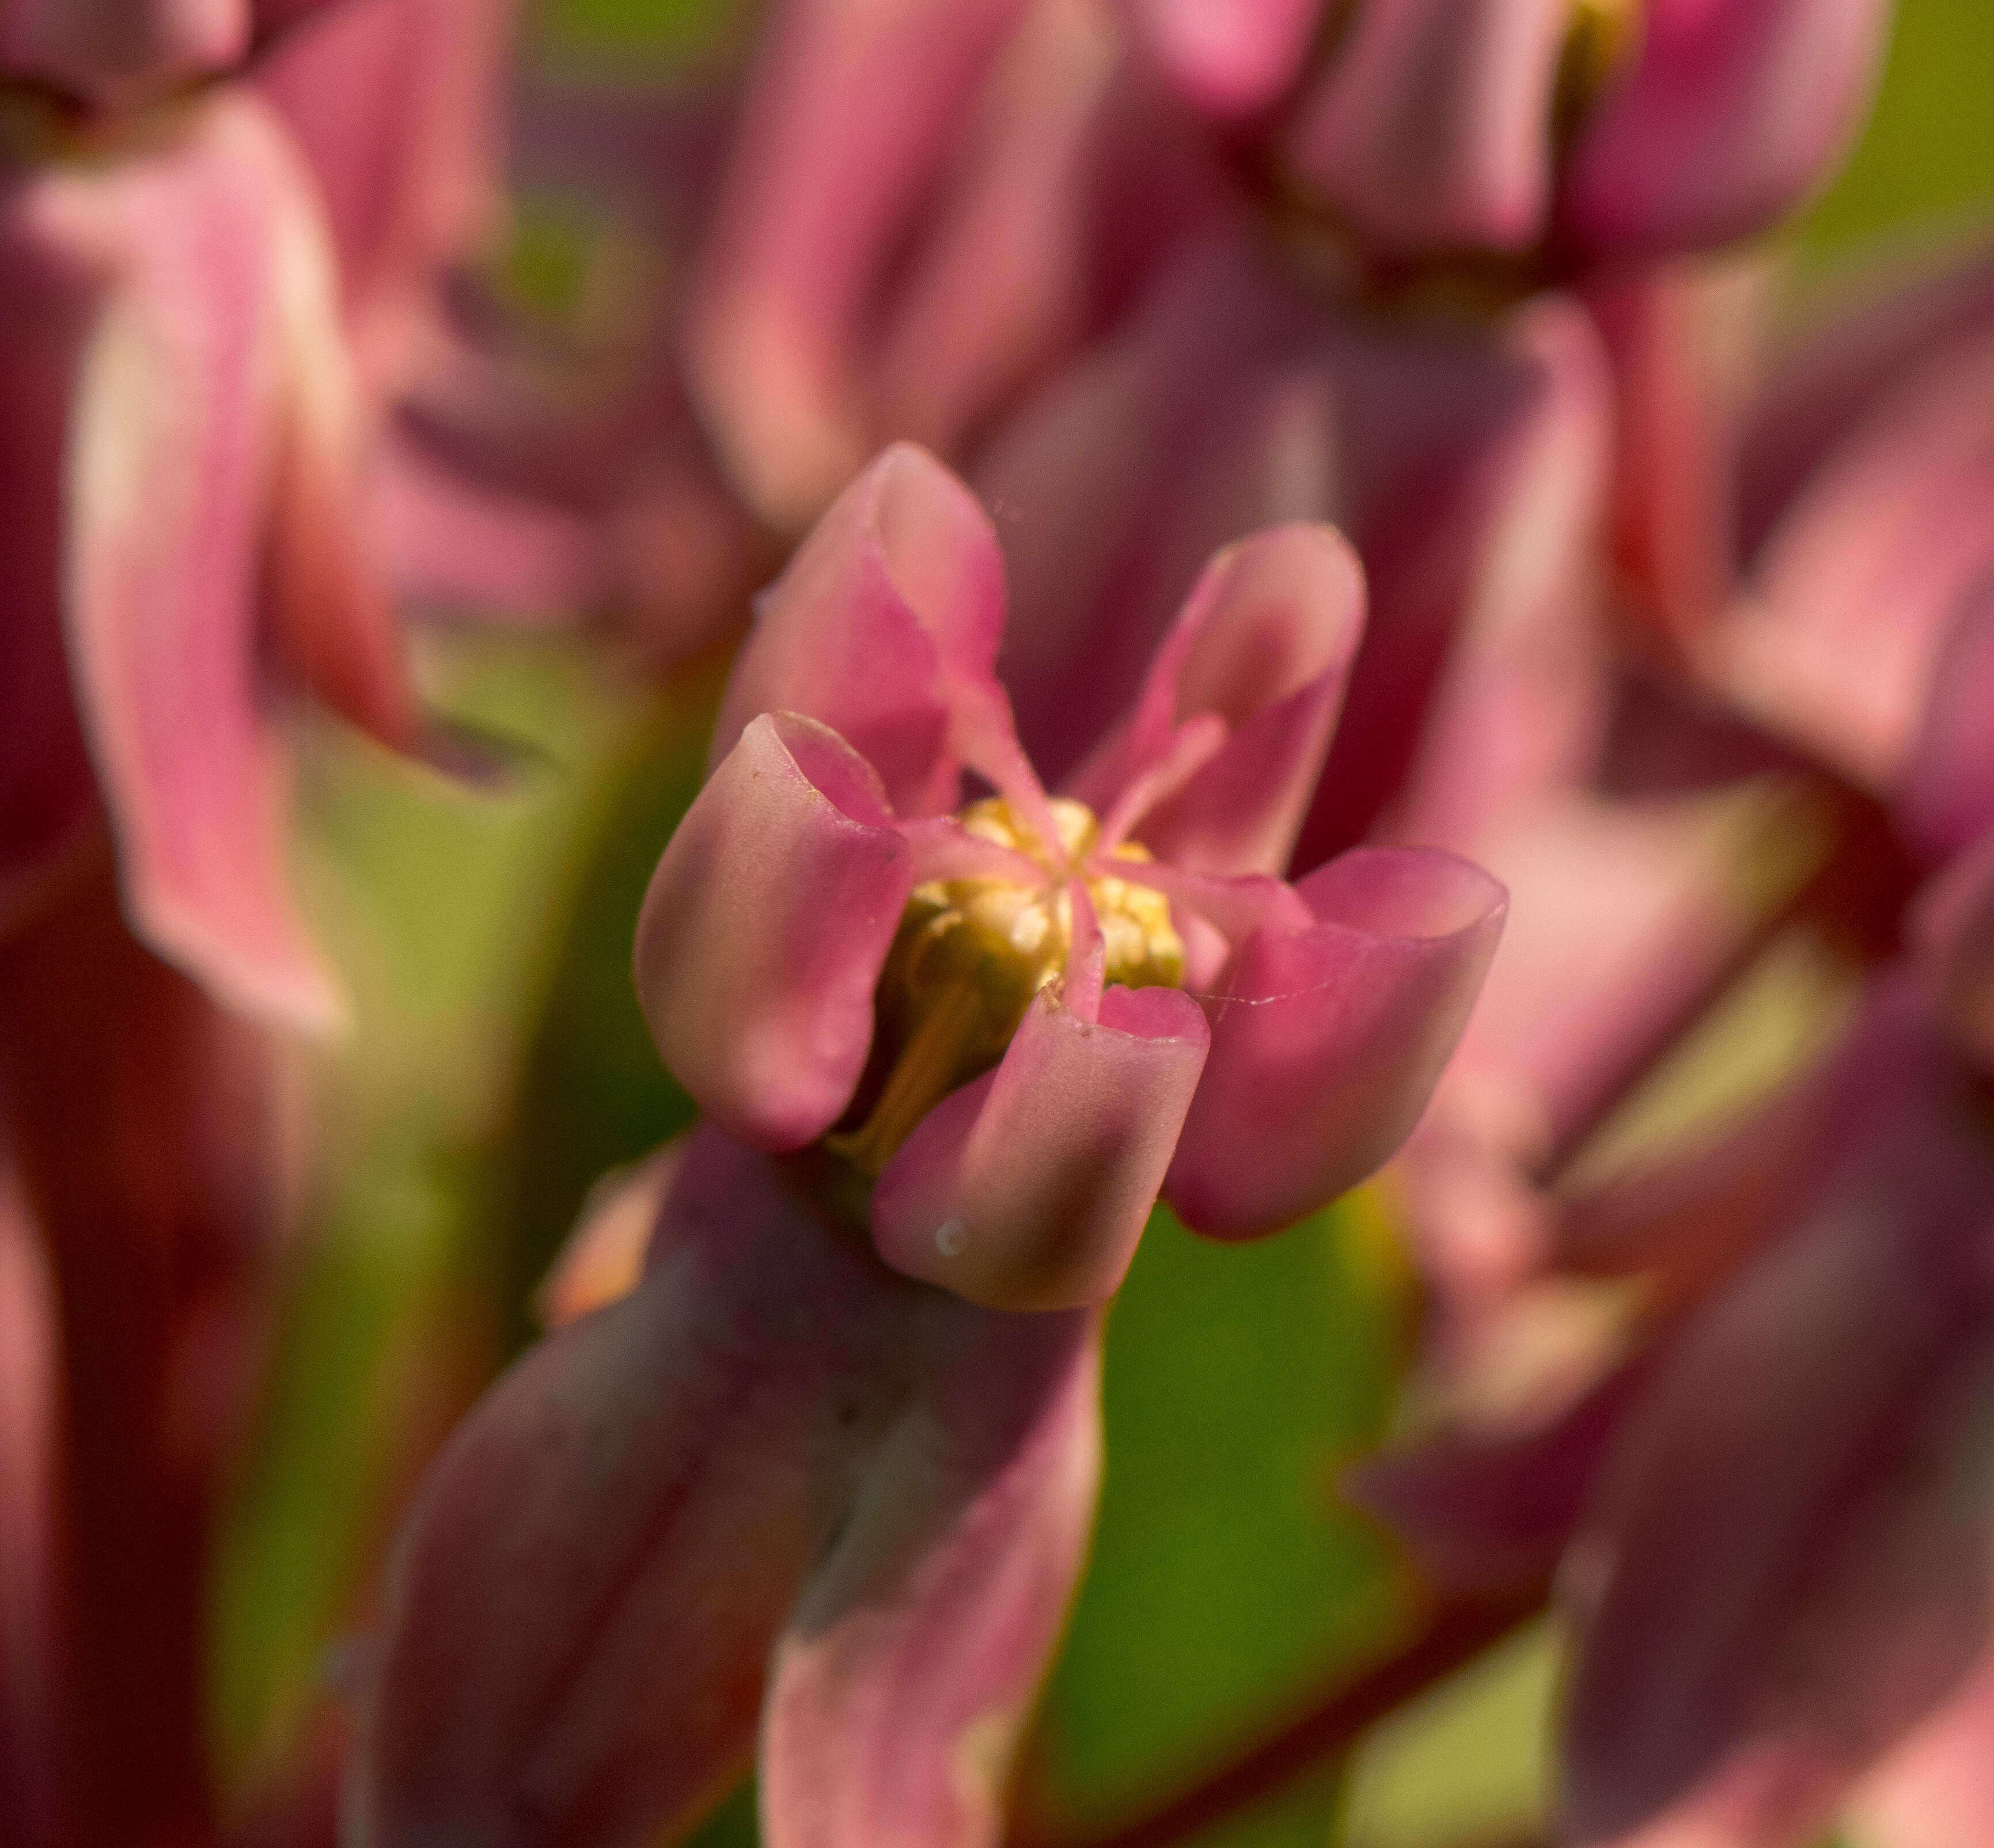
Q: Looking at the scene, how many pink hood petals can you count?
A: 5